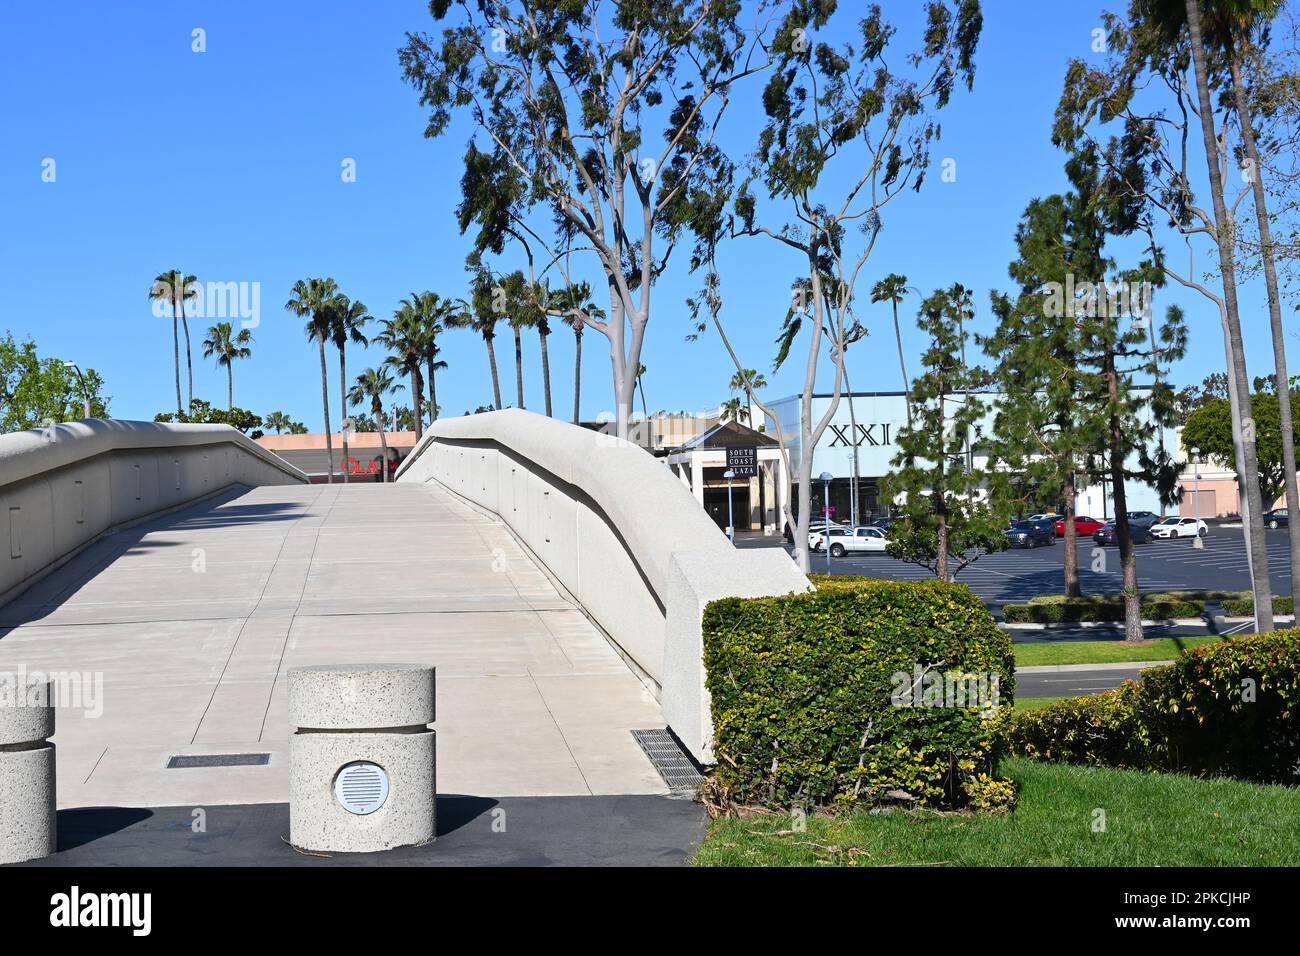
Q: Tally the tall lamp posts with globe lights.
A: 4